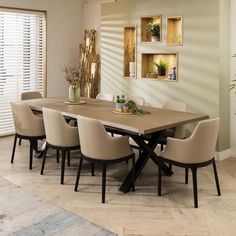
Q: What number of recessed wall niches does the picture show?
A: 4